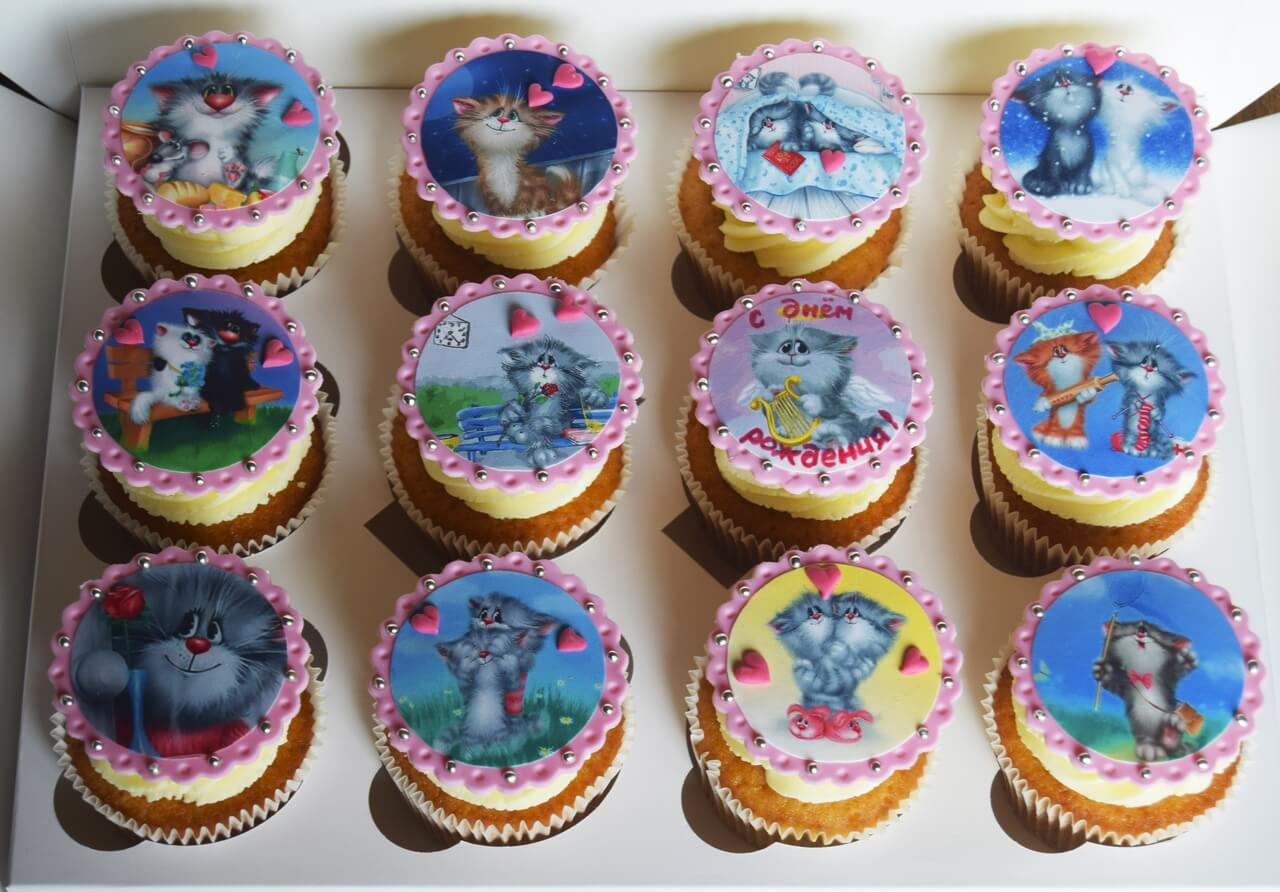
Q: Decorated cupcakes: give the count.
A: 12